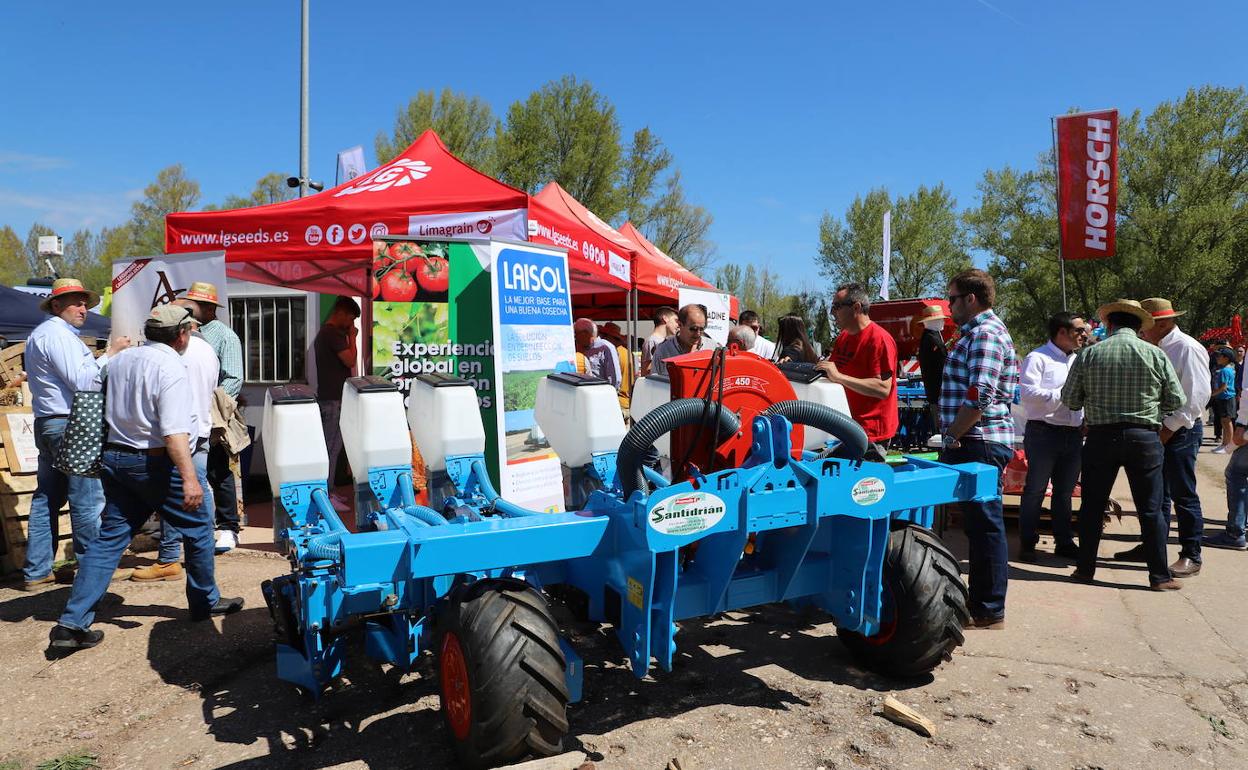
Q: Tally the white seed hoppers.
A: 6